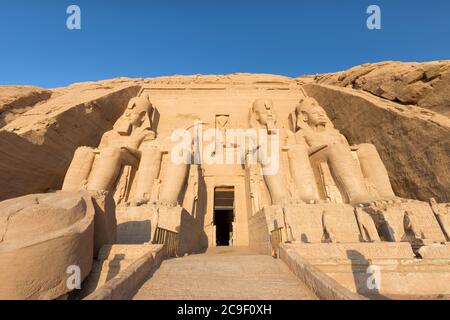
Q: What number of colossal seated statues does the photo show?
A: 4